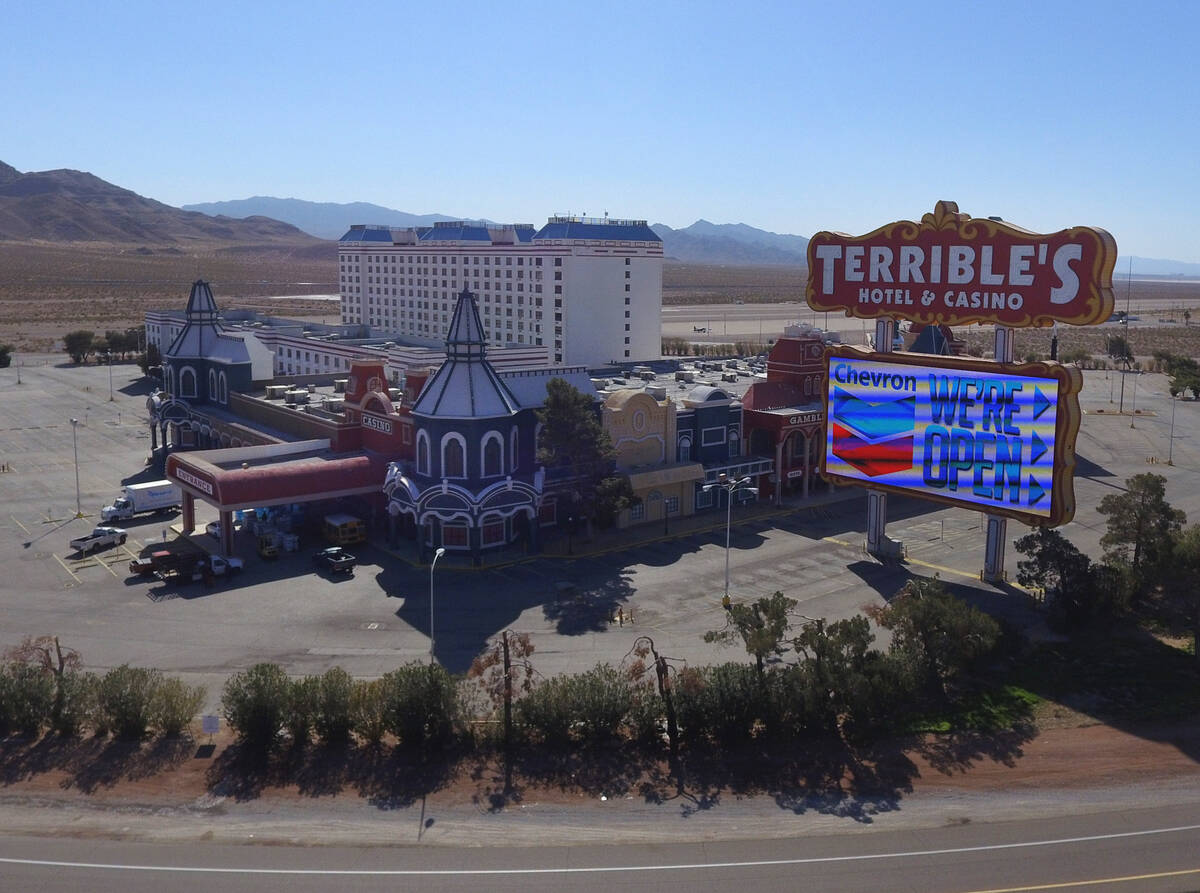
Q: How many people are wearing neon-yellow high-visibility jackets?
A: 0